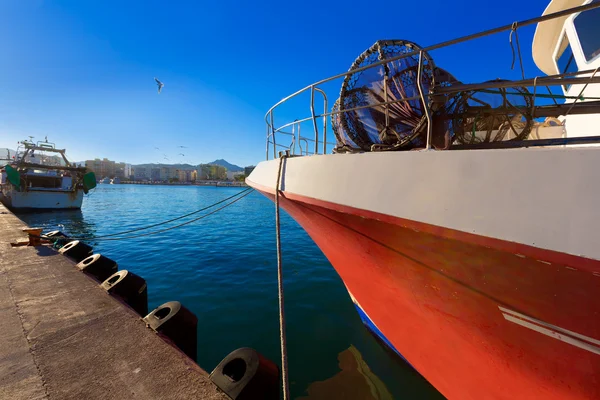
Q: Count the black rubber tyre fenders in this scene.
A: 6